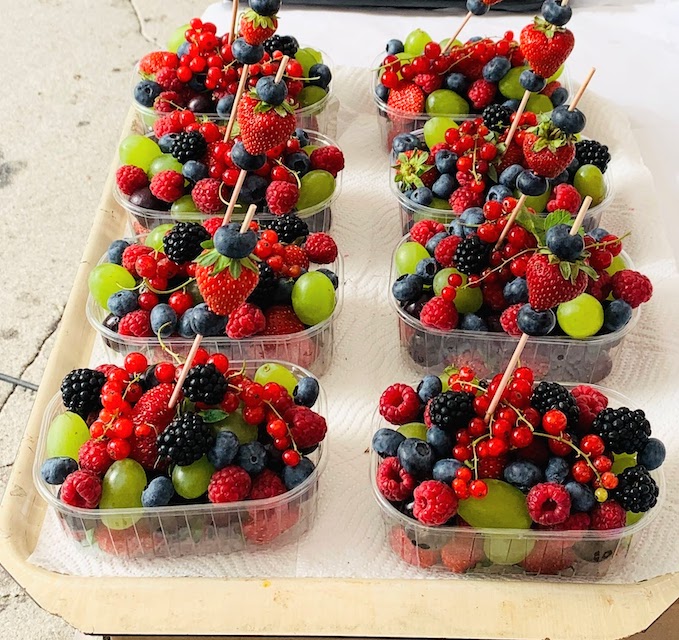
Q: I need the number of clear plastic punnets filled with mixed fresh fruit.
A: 8